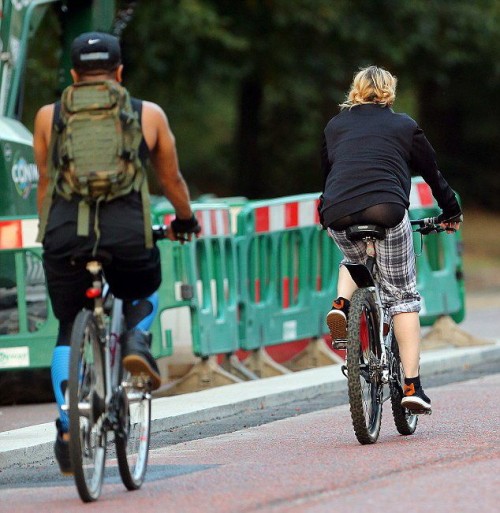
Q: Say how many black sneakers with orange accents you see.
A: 2